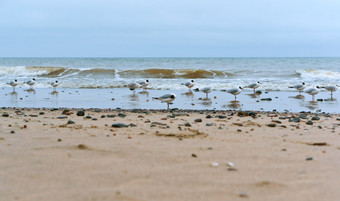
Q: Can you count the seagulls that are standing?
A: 13